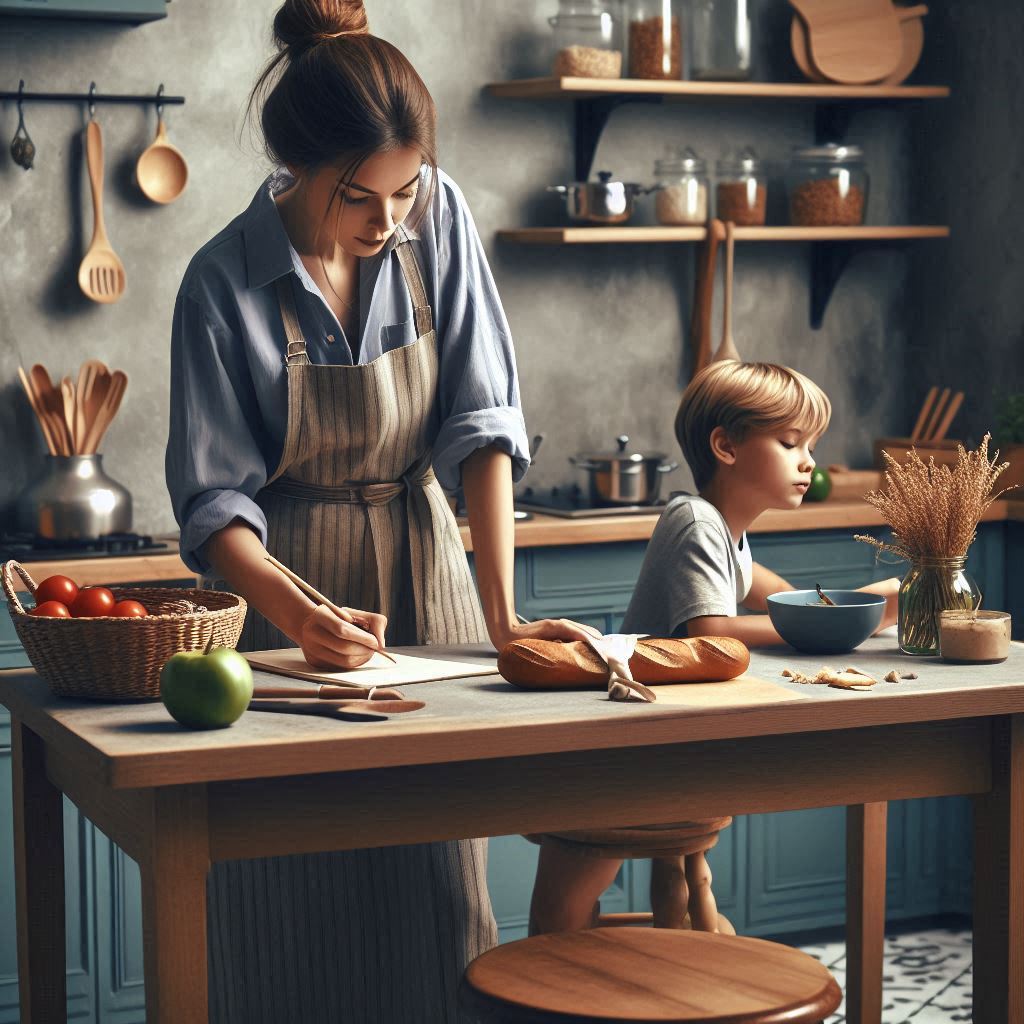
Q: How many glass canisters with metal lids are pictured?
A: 3